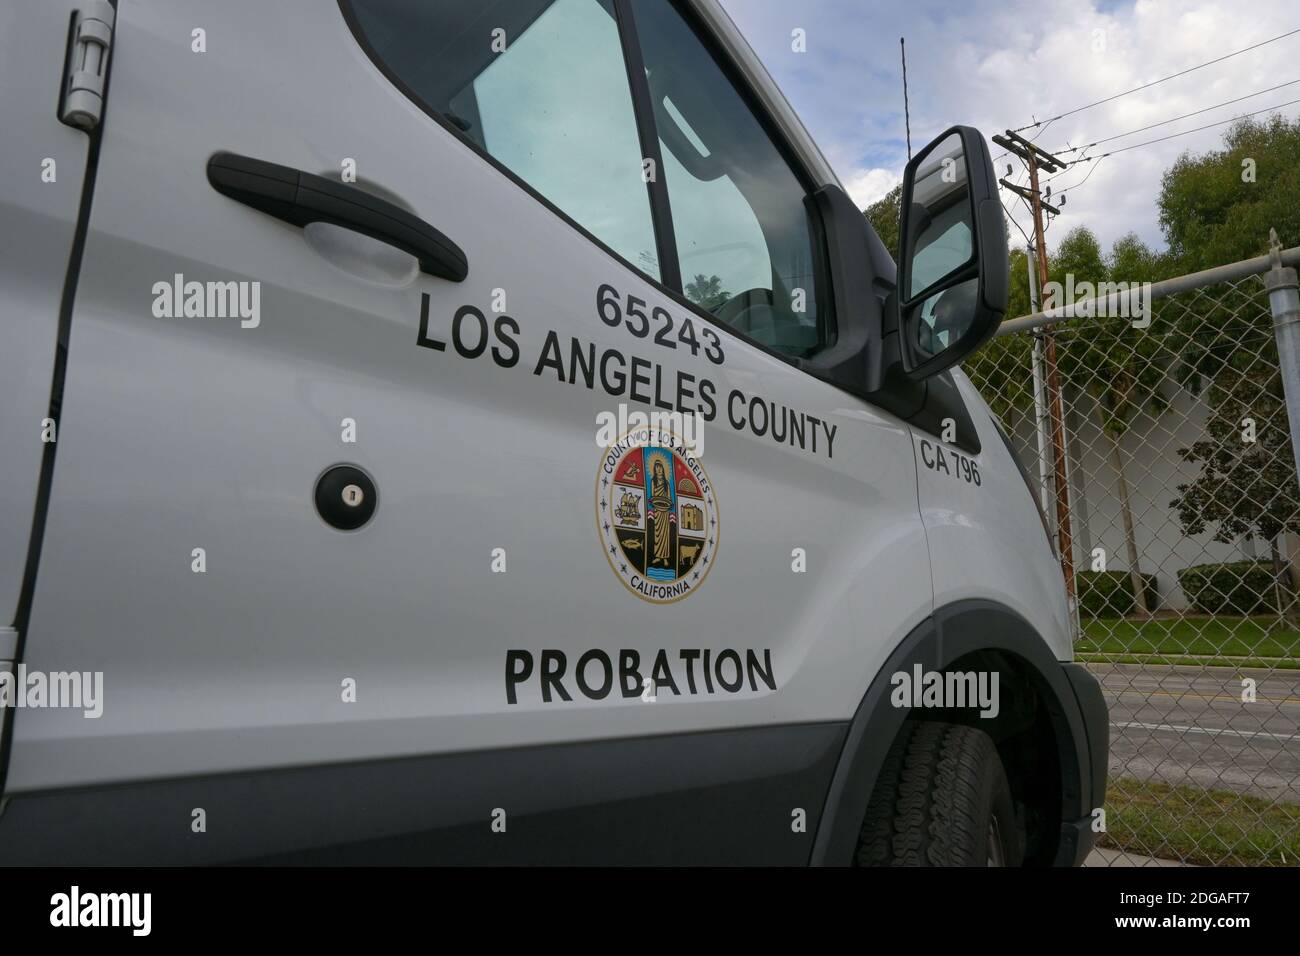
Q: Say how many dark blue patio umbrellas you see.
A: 0